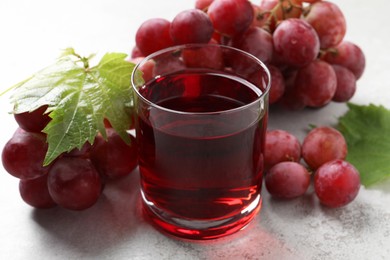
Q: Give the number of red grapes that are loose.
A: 4